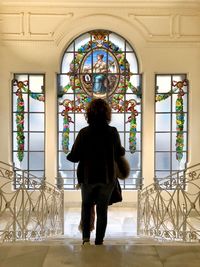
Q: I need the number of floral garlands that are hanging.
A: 4